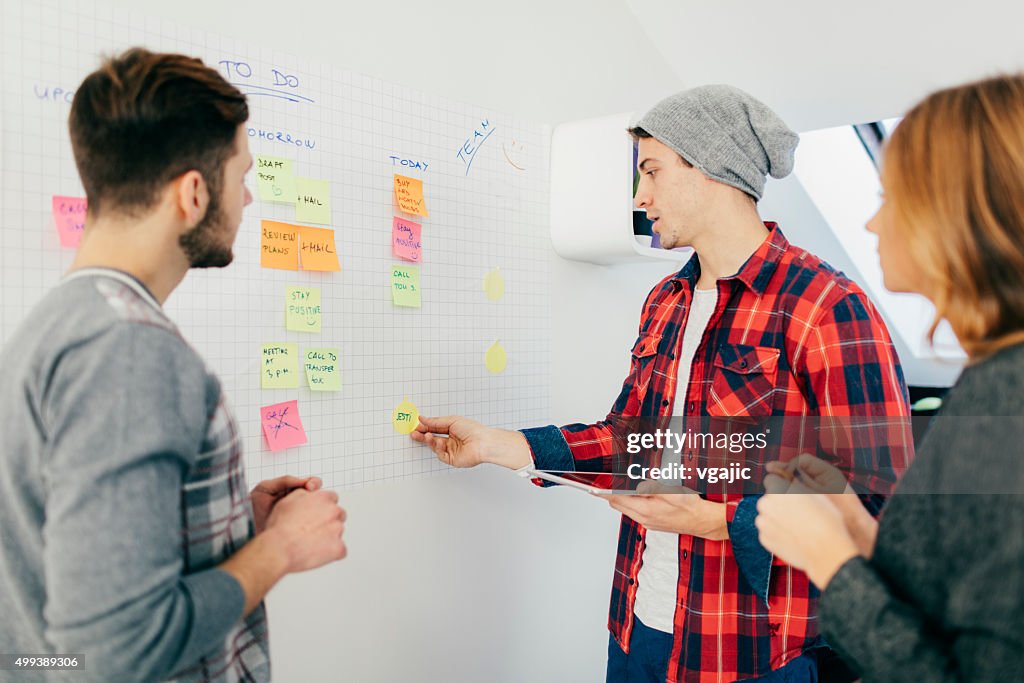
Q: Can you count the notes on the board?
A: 15